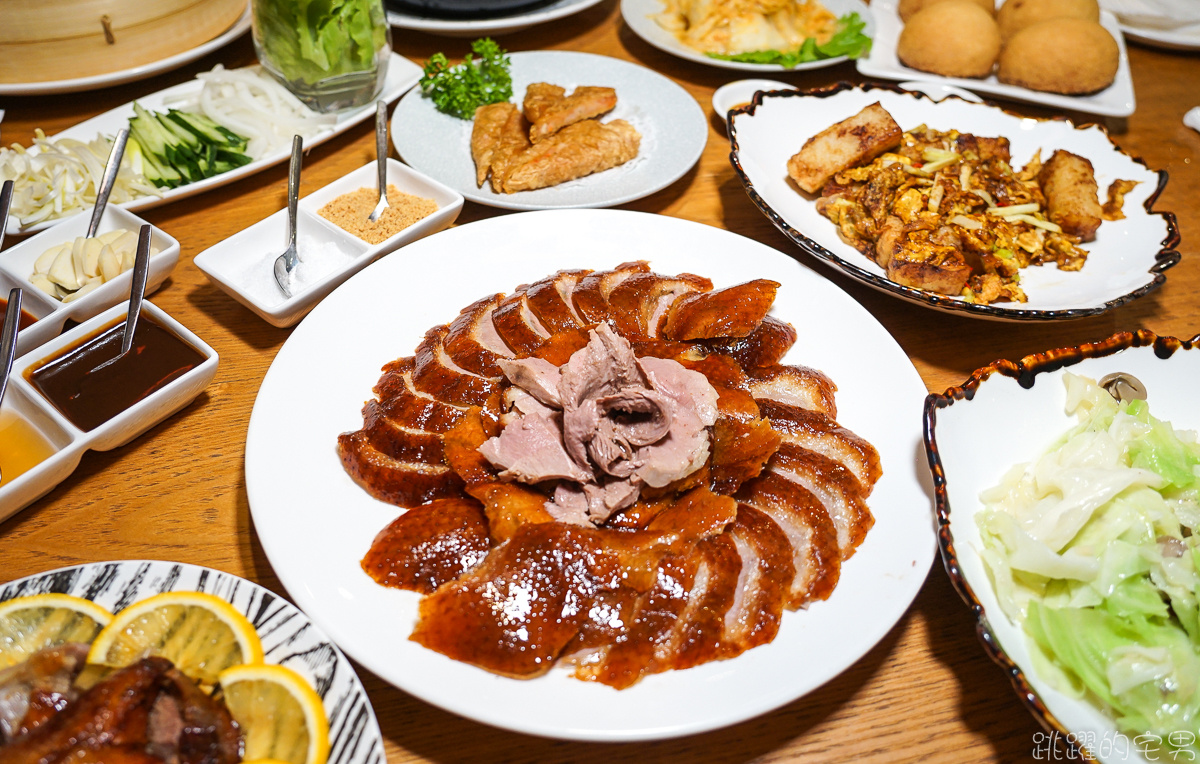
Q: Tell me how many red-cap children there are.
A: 0